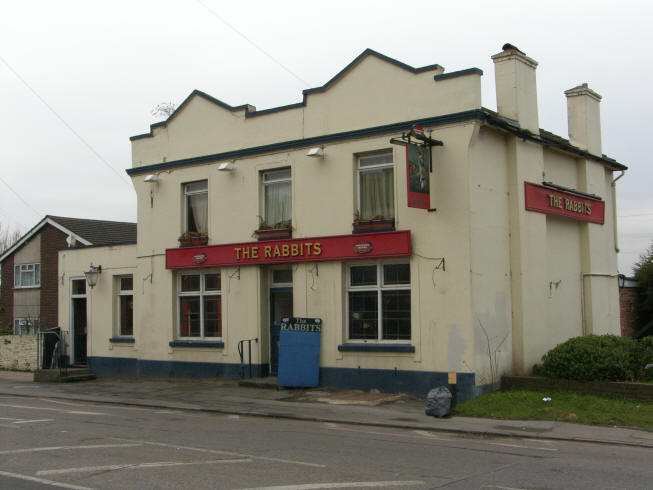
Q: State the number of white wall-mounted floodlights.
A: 3